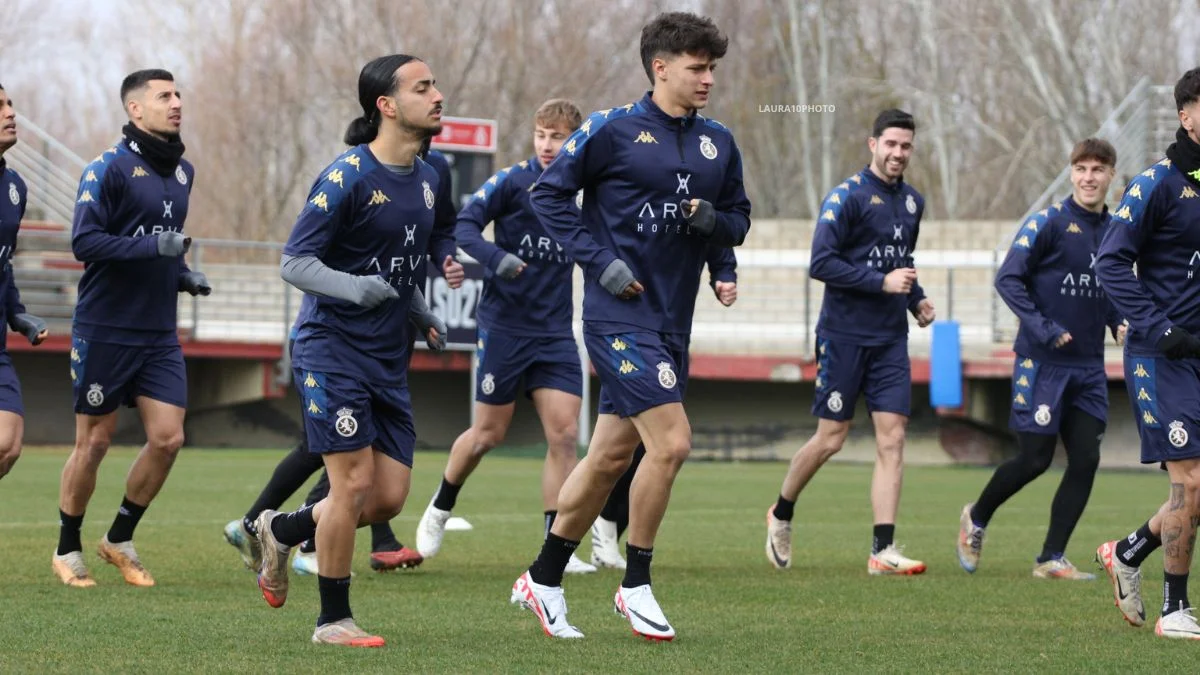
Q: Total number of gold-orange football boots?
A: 2